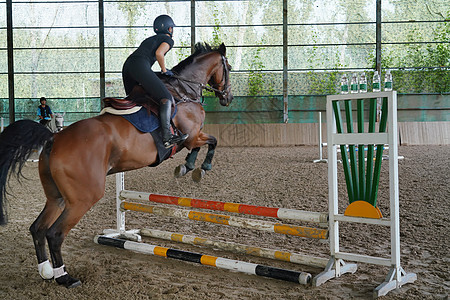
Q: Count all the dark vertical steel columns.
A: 5